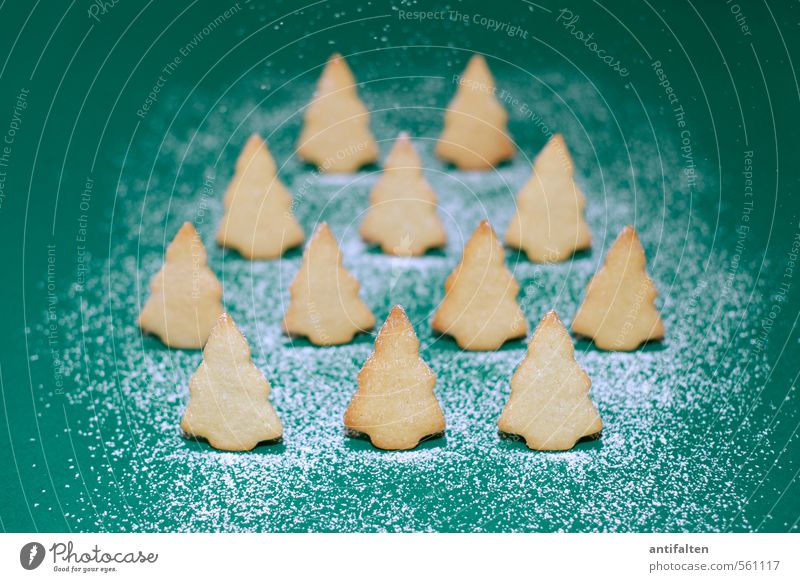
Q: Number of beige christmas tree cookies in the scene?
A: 12